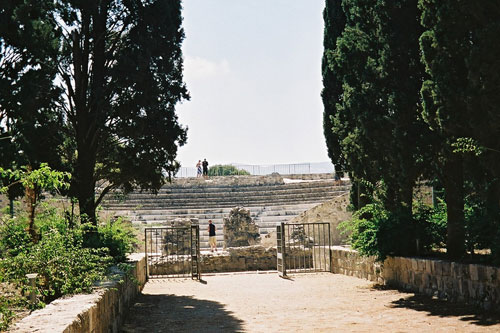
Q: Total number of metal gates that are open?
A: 2